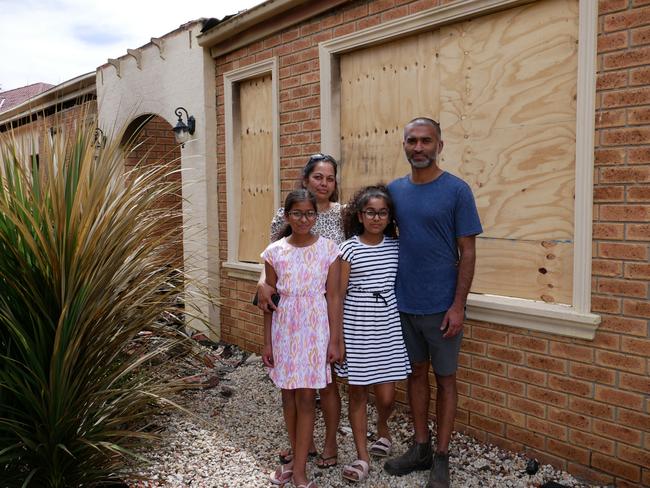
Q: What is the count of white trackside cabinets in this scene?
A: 0